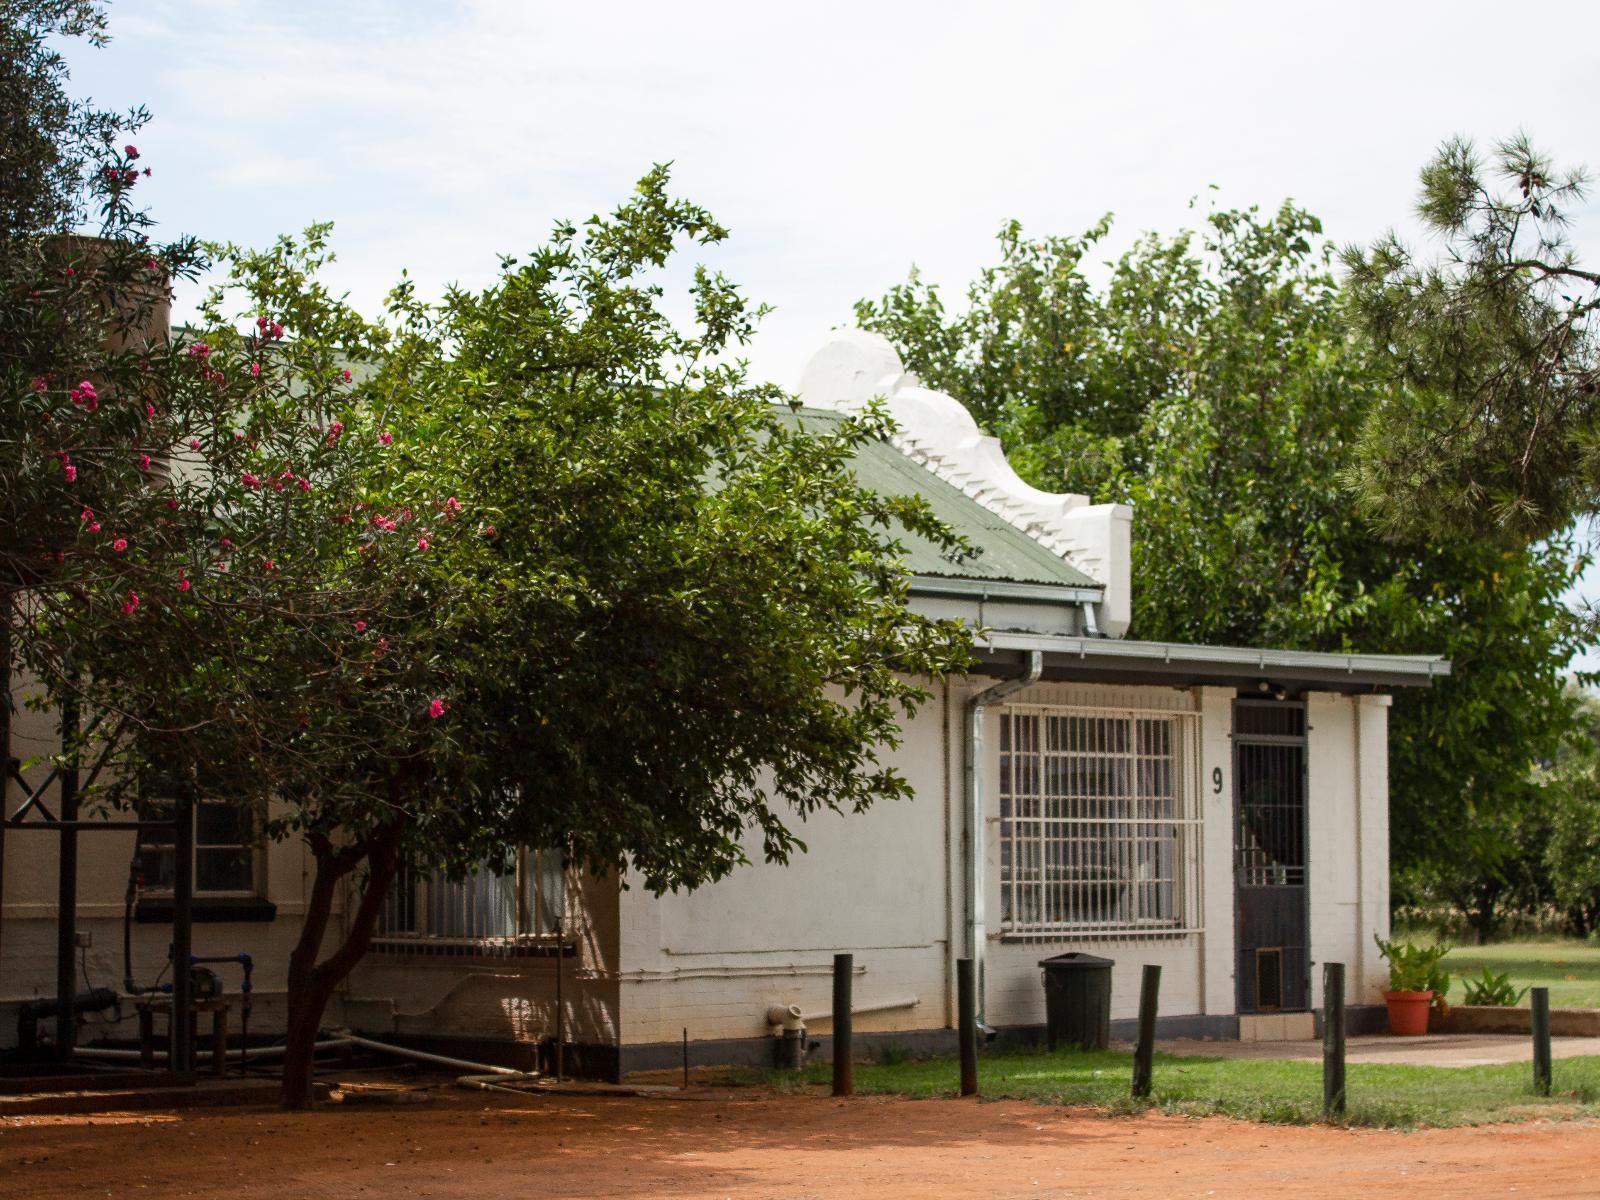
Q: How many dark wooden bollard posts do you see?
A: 5